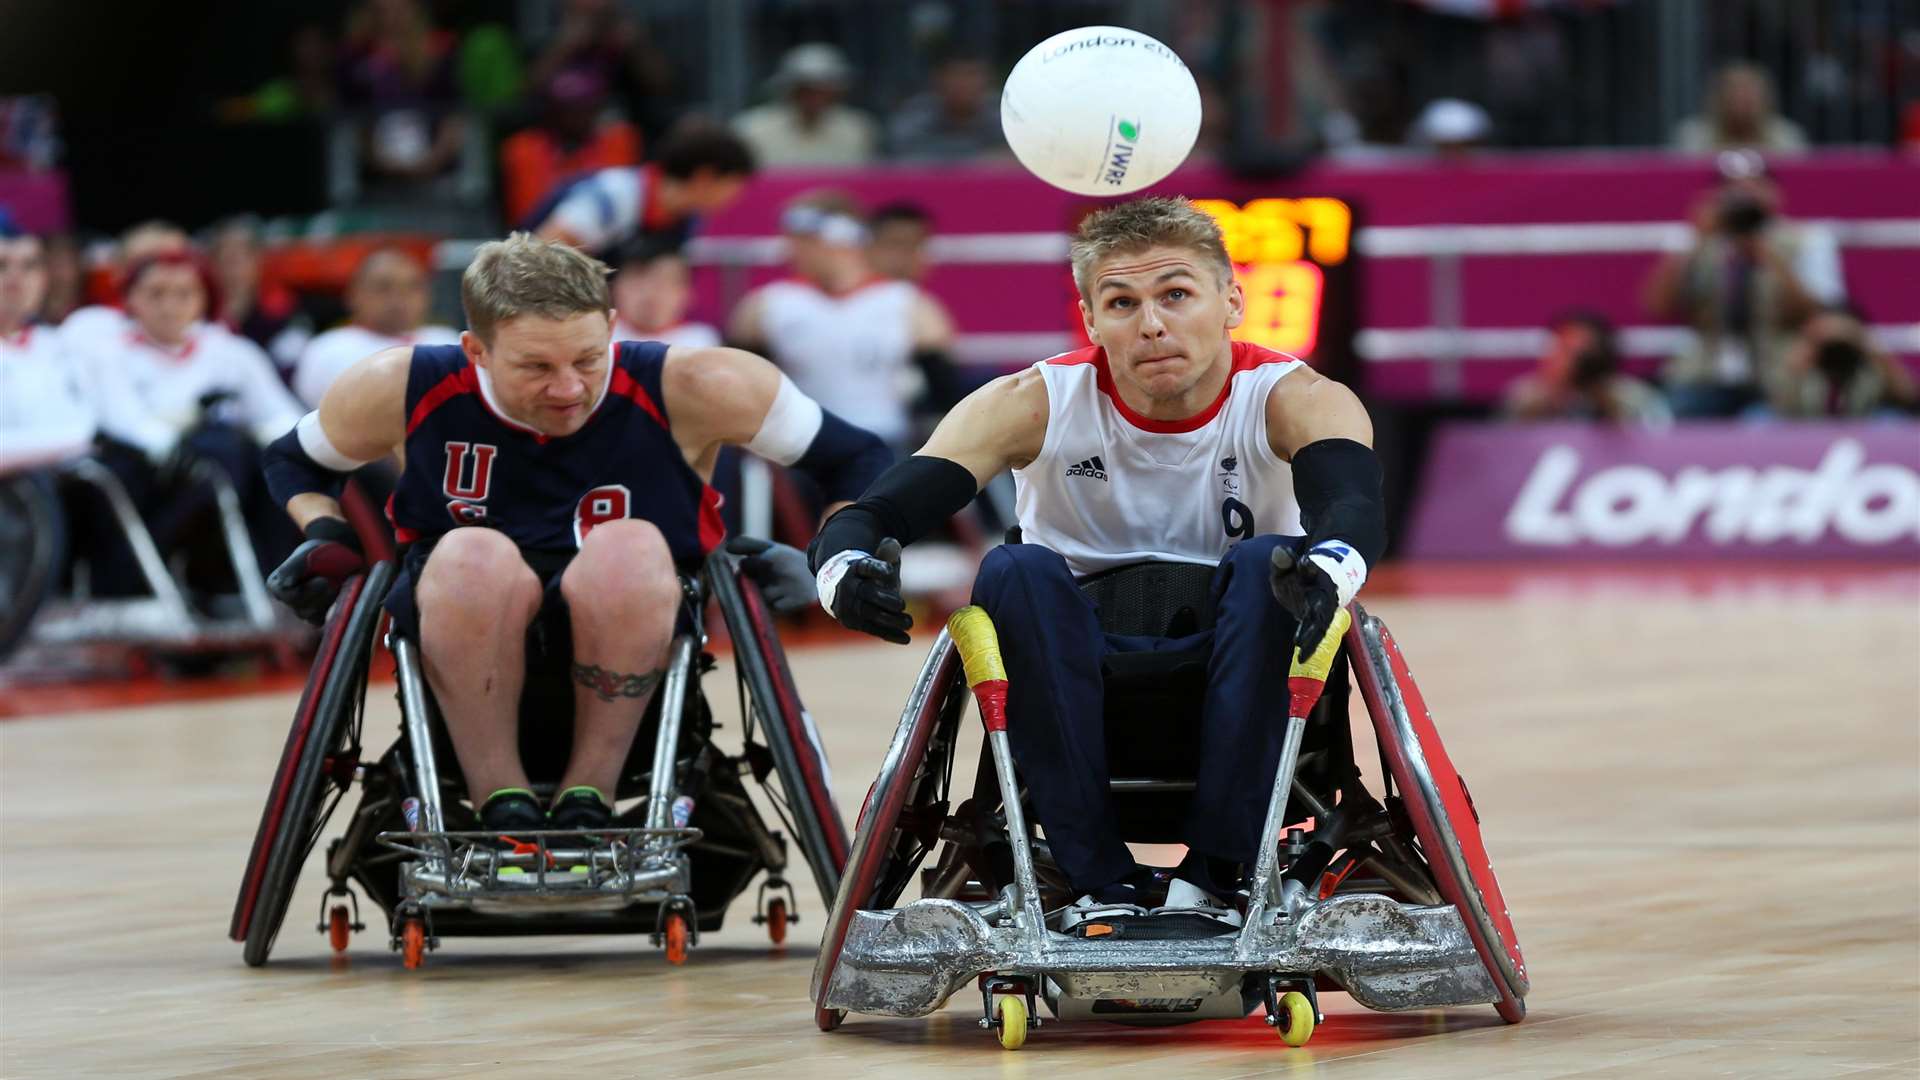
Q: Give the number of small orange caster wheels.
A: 4